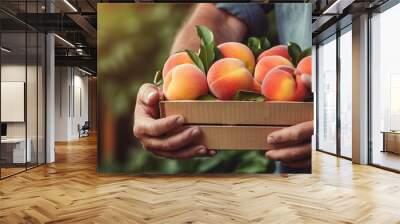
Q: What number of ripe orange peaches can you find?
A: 8